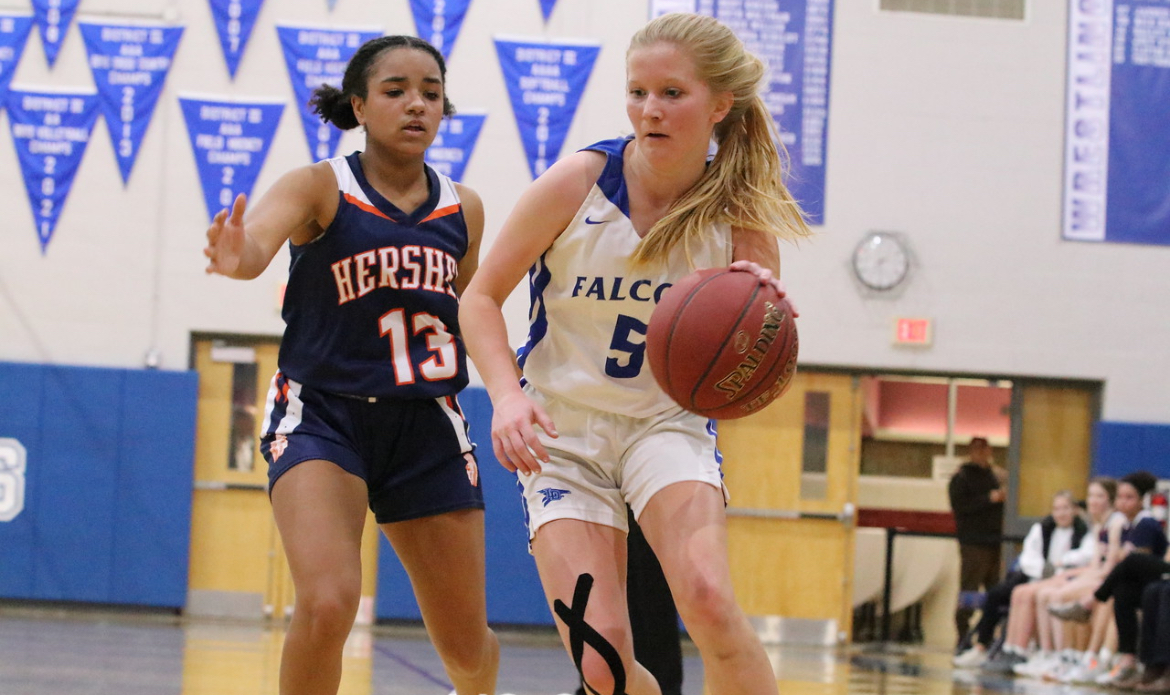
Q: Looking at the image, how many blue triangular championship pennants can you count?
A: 11